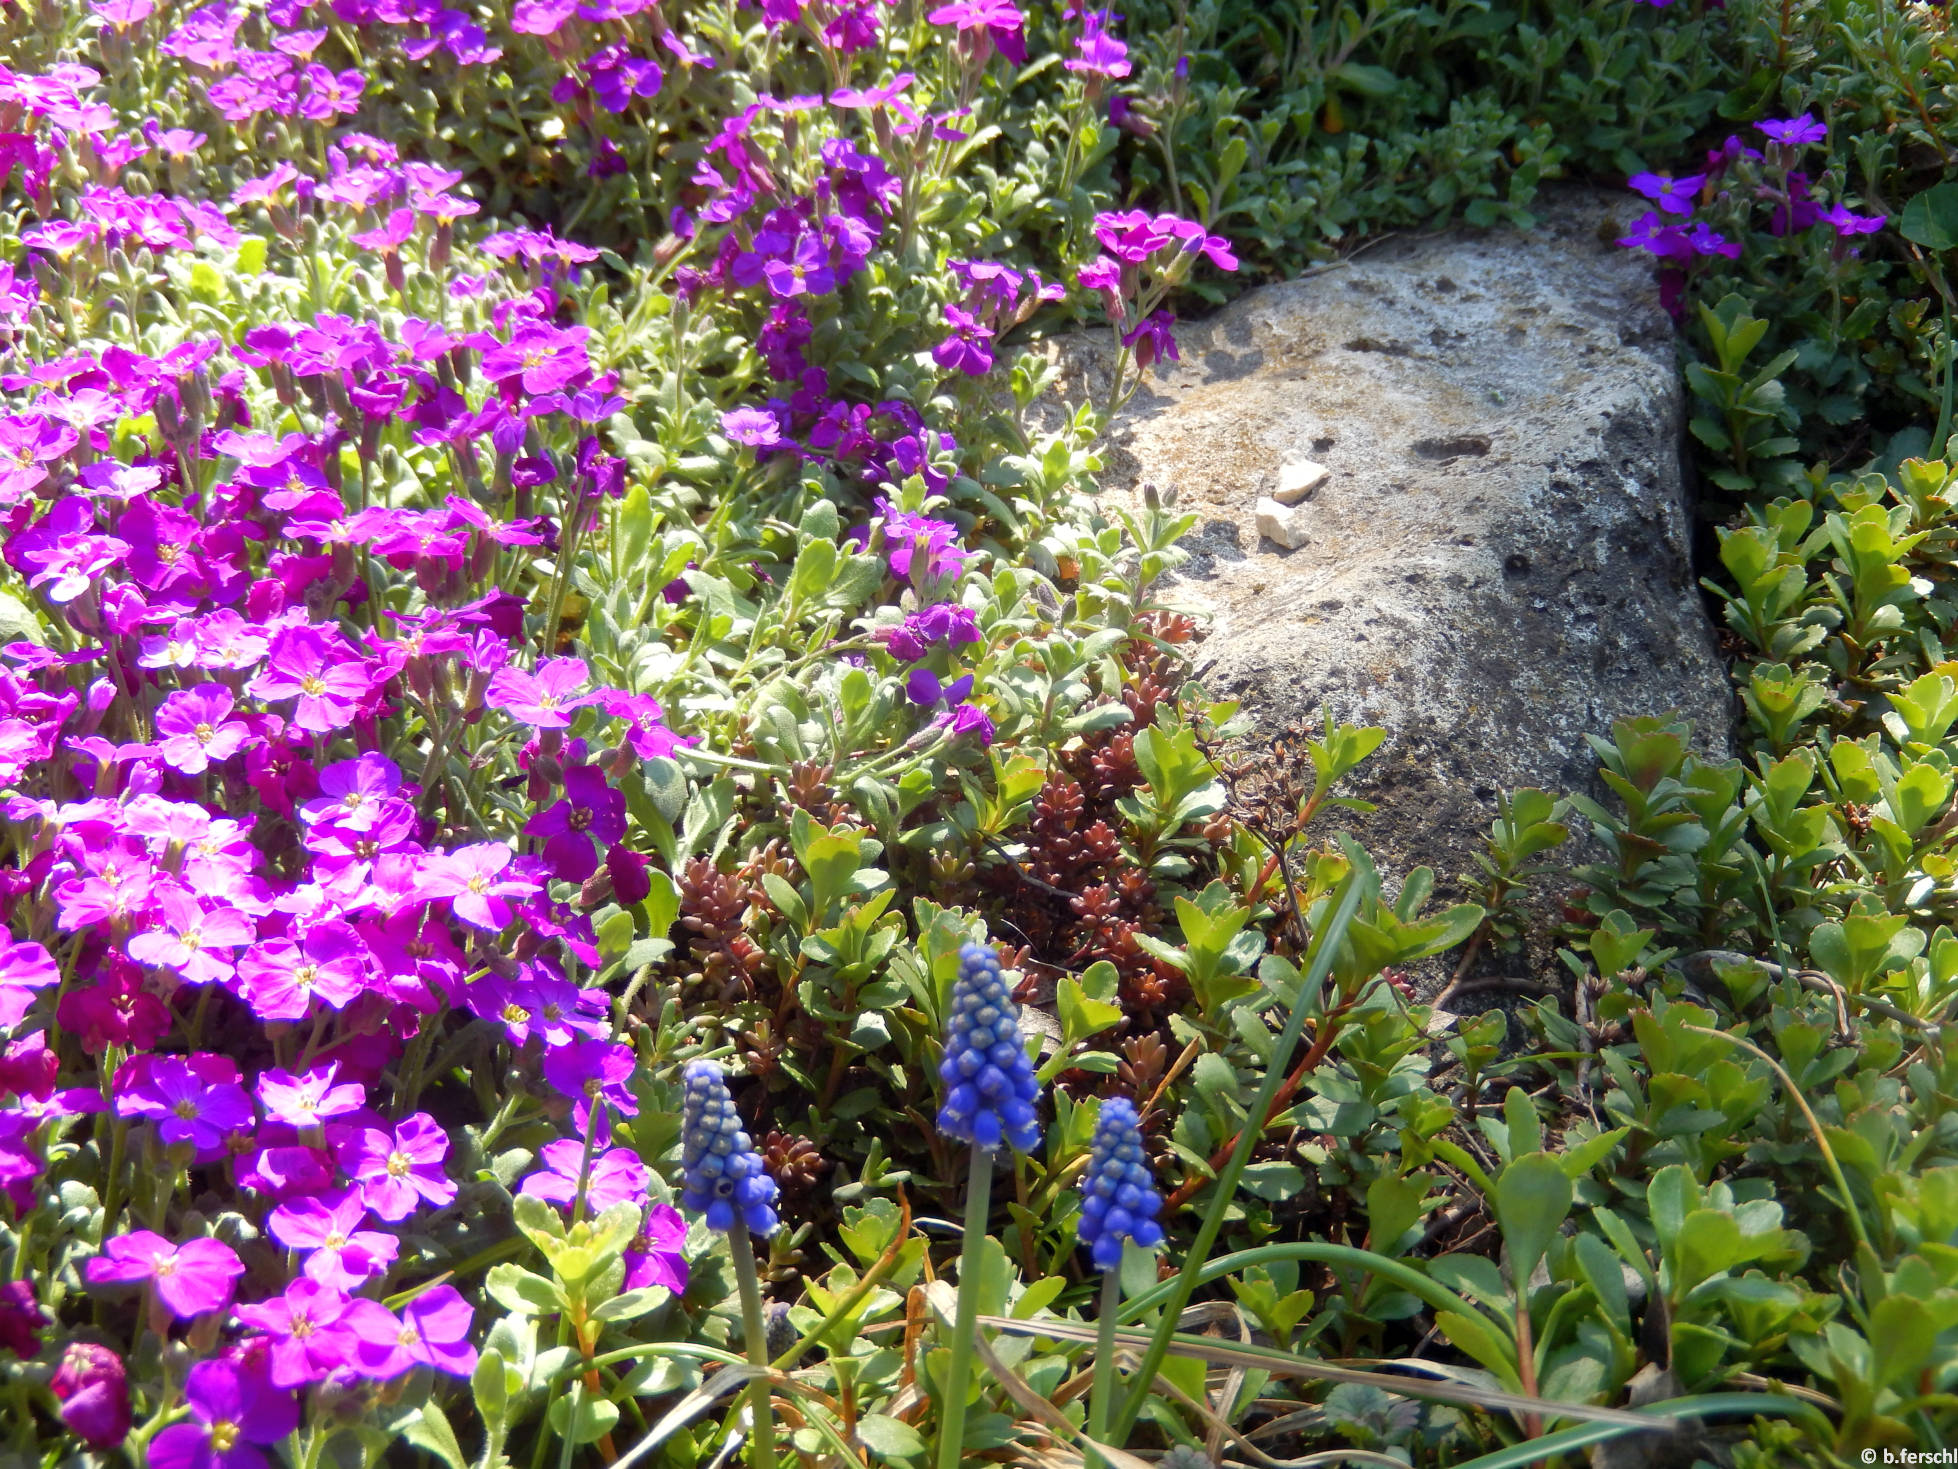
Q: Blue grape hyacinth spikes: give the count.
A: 3